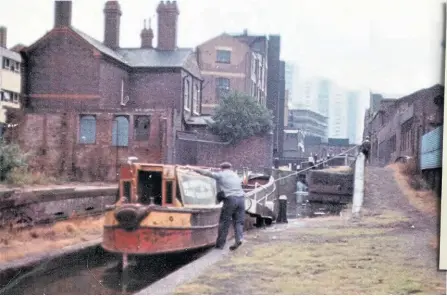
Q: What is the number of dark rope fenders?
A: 1